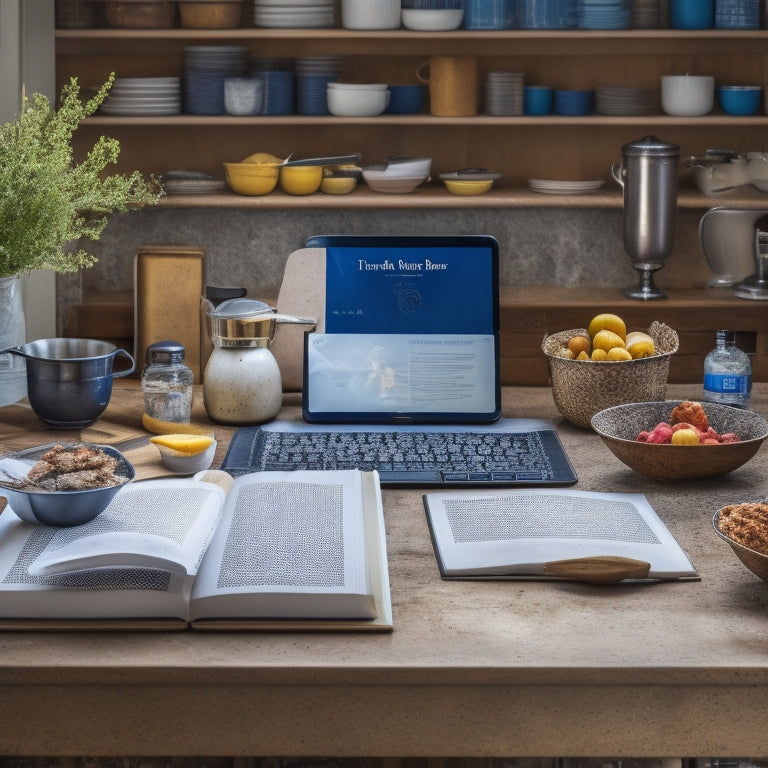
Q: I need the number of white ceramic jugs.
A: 1